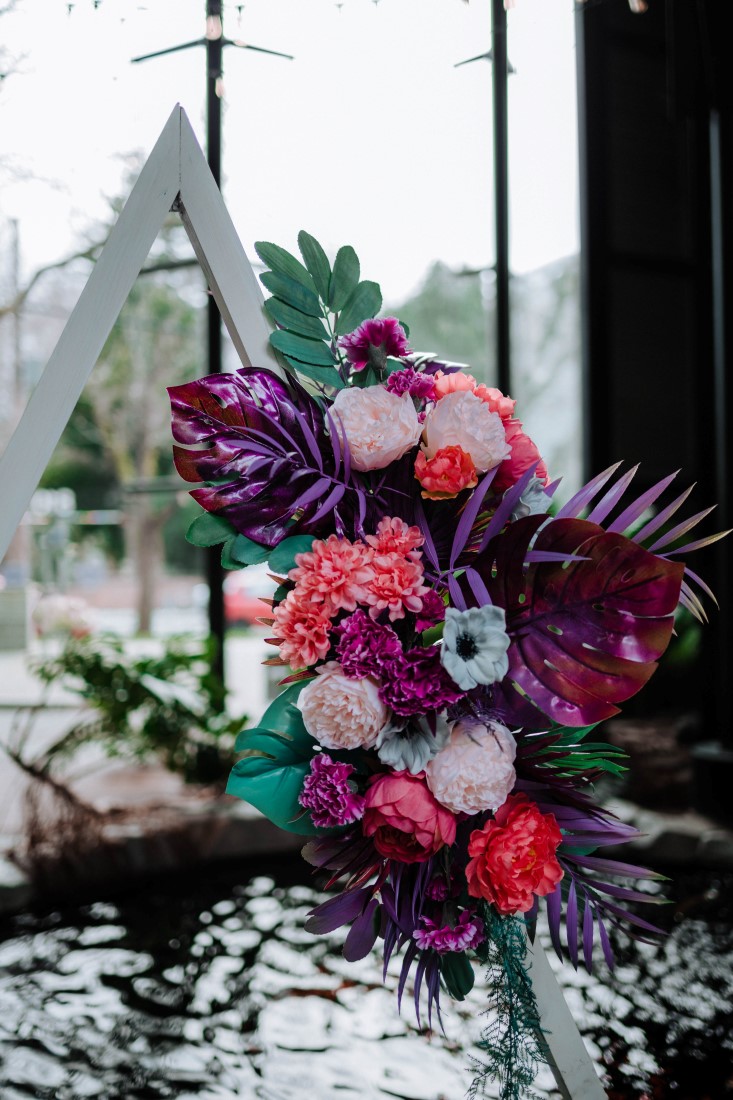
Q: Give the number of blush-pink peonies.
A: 4